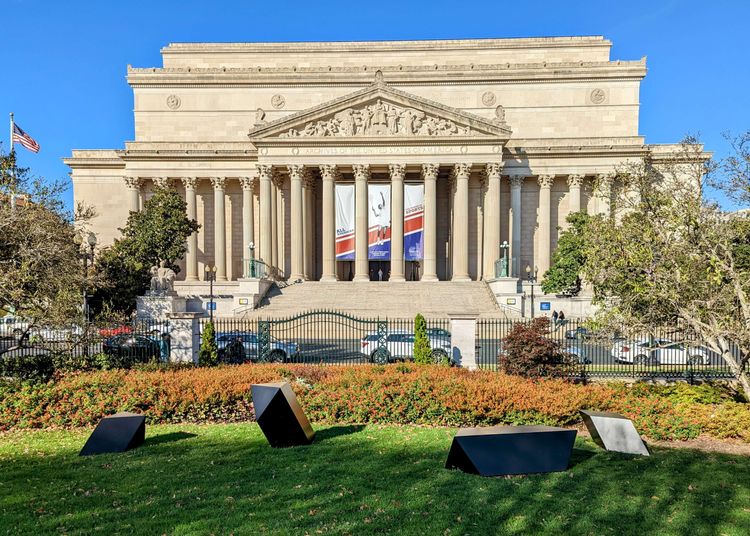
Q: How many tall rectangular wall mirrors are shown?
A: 0